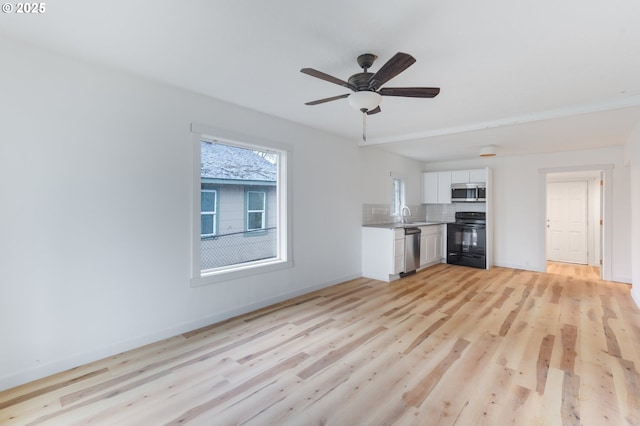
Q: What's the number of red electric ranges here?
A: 0